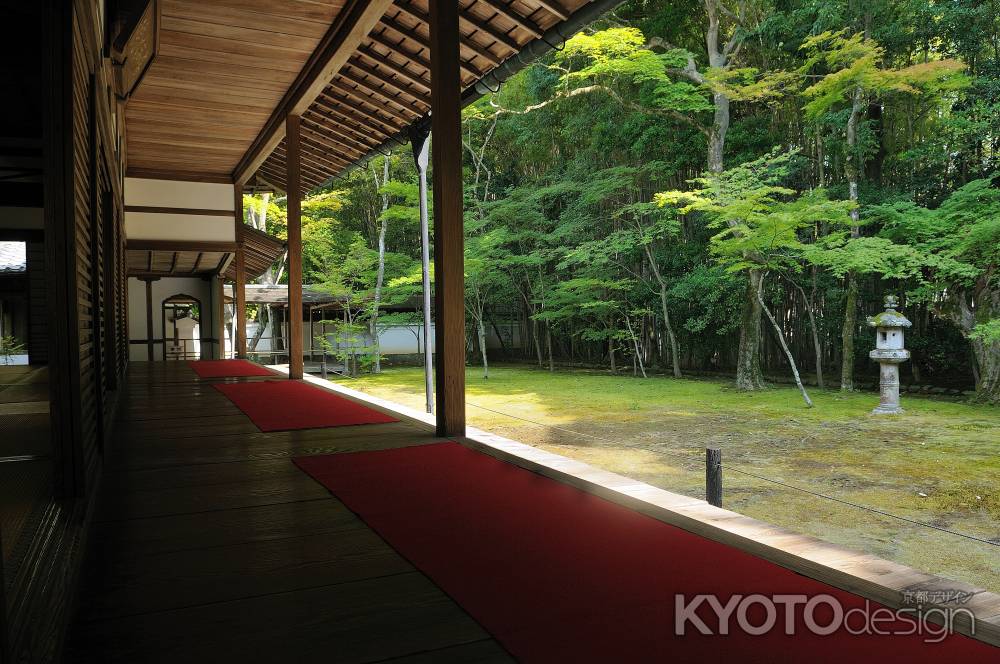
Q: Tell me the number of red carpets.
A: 3